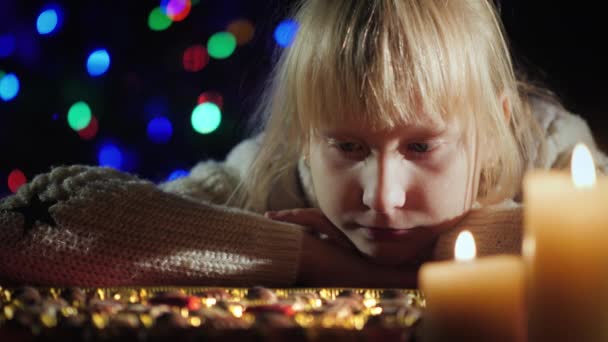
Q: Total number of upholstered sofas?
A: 0